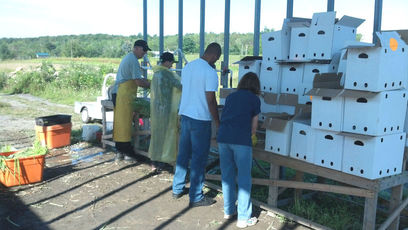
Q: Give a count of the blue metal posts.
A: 9